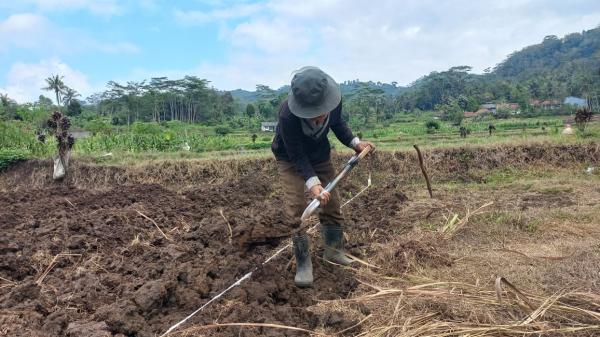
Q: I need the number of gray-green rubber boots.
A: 2